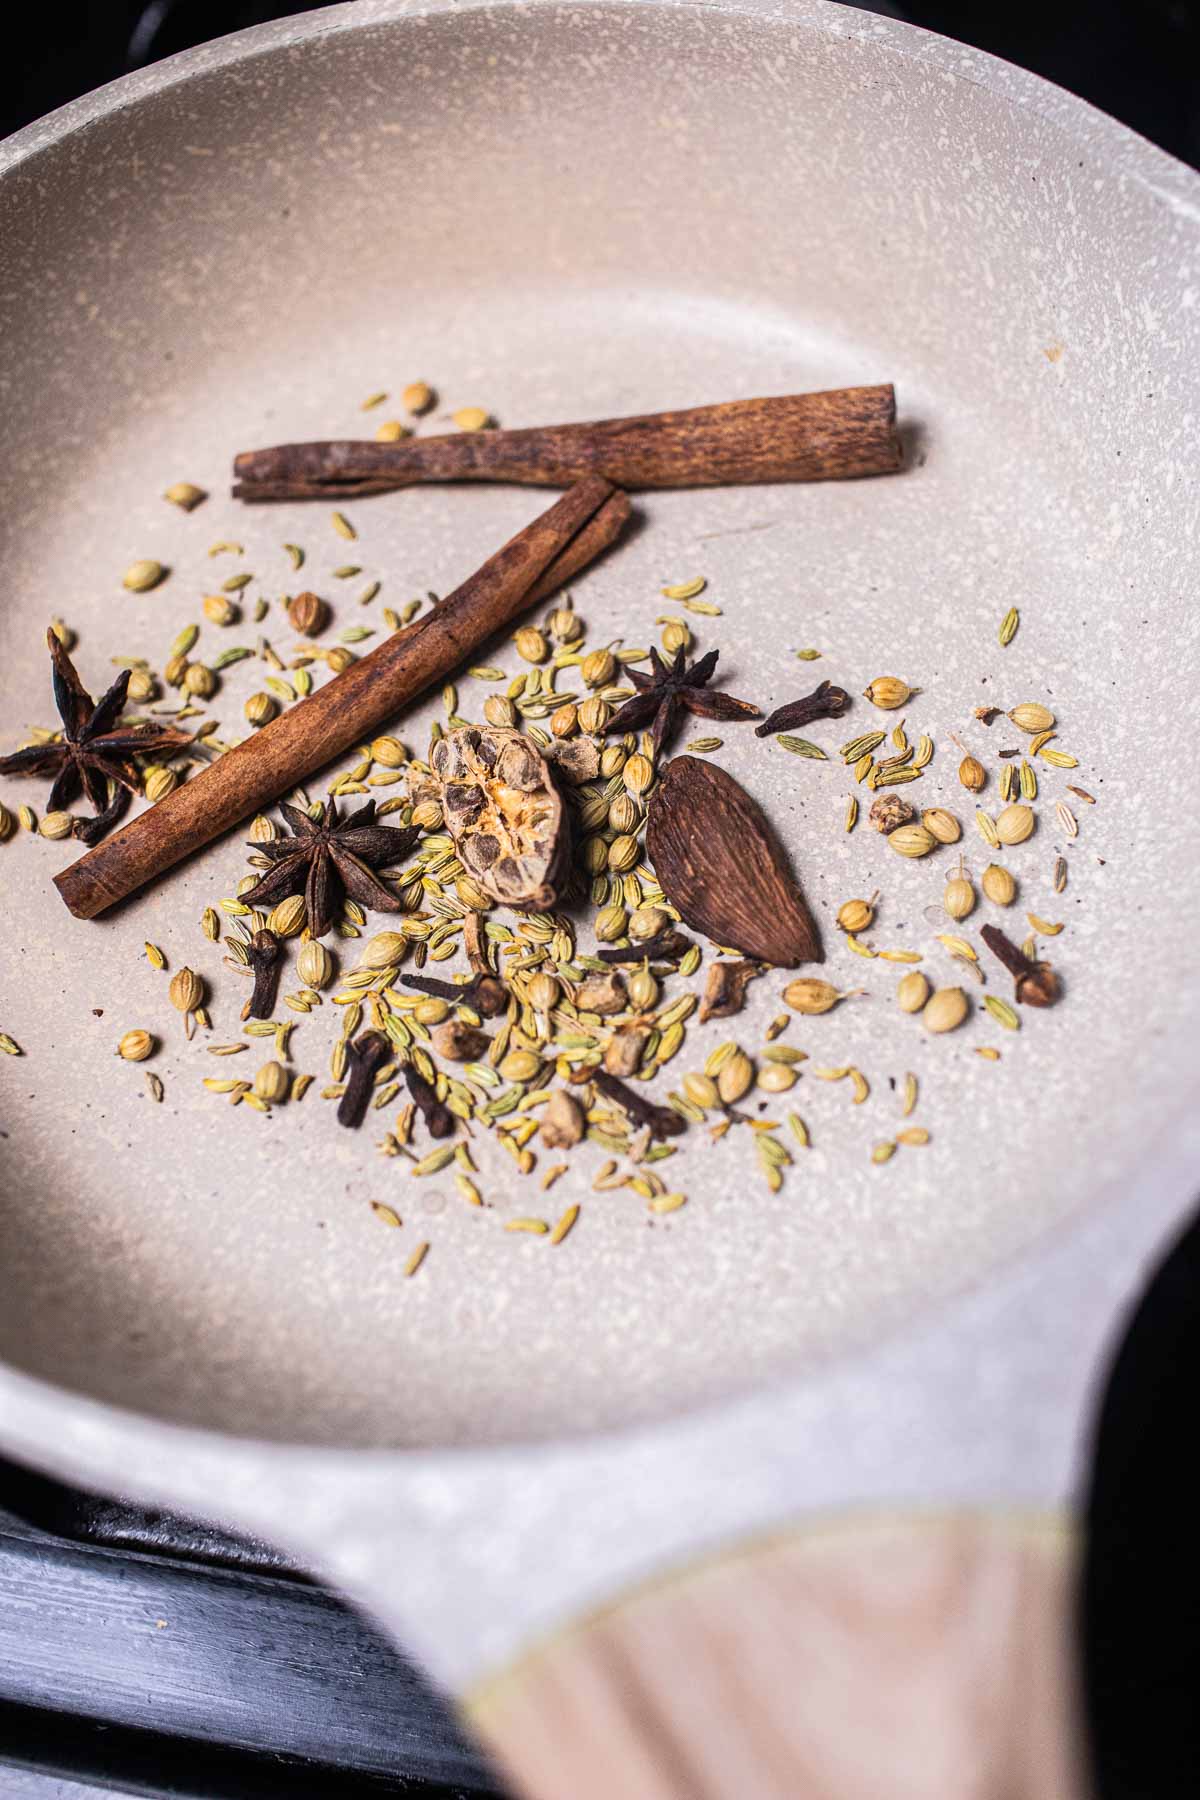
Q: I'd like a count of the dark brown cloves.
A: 9